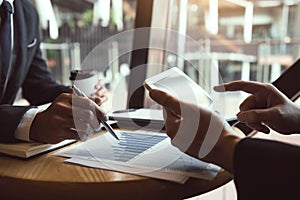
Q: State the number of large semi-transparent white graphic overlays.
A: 1